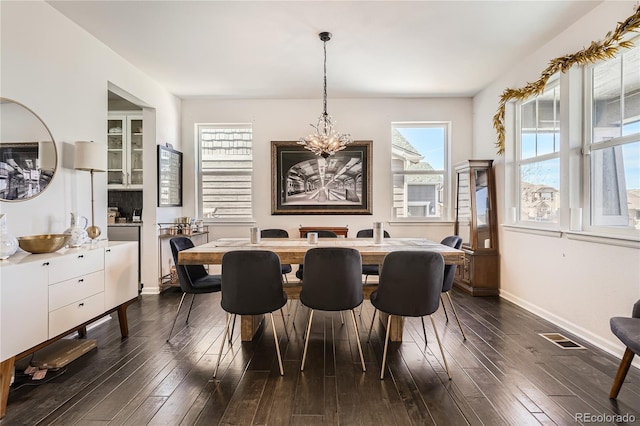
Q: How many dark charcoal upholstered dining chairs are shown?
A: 8